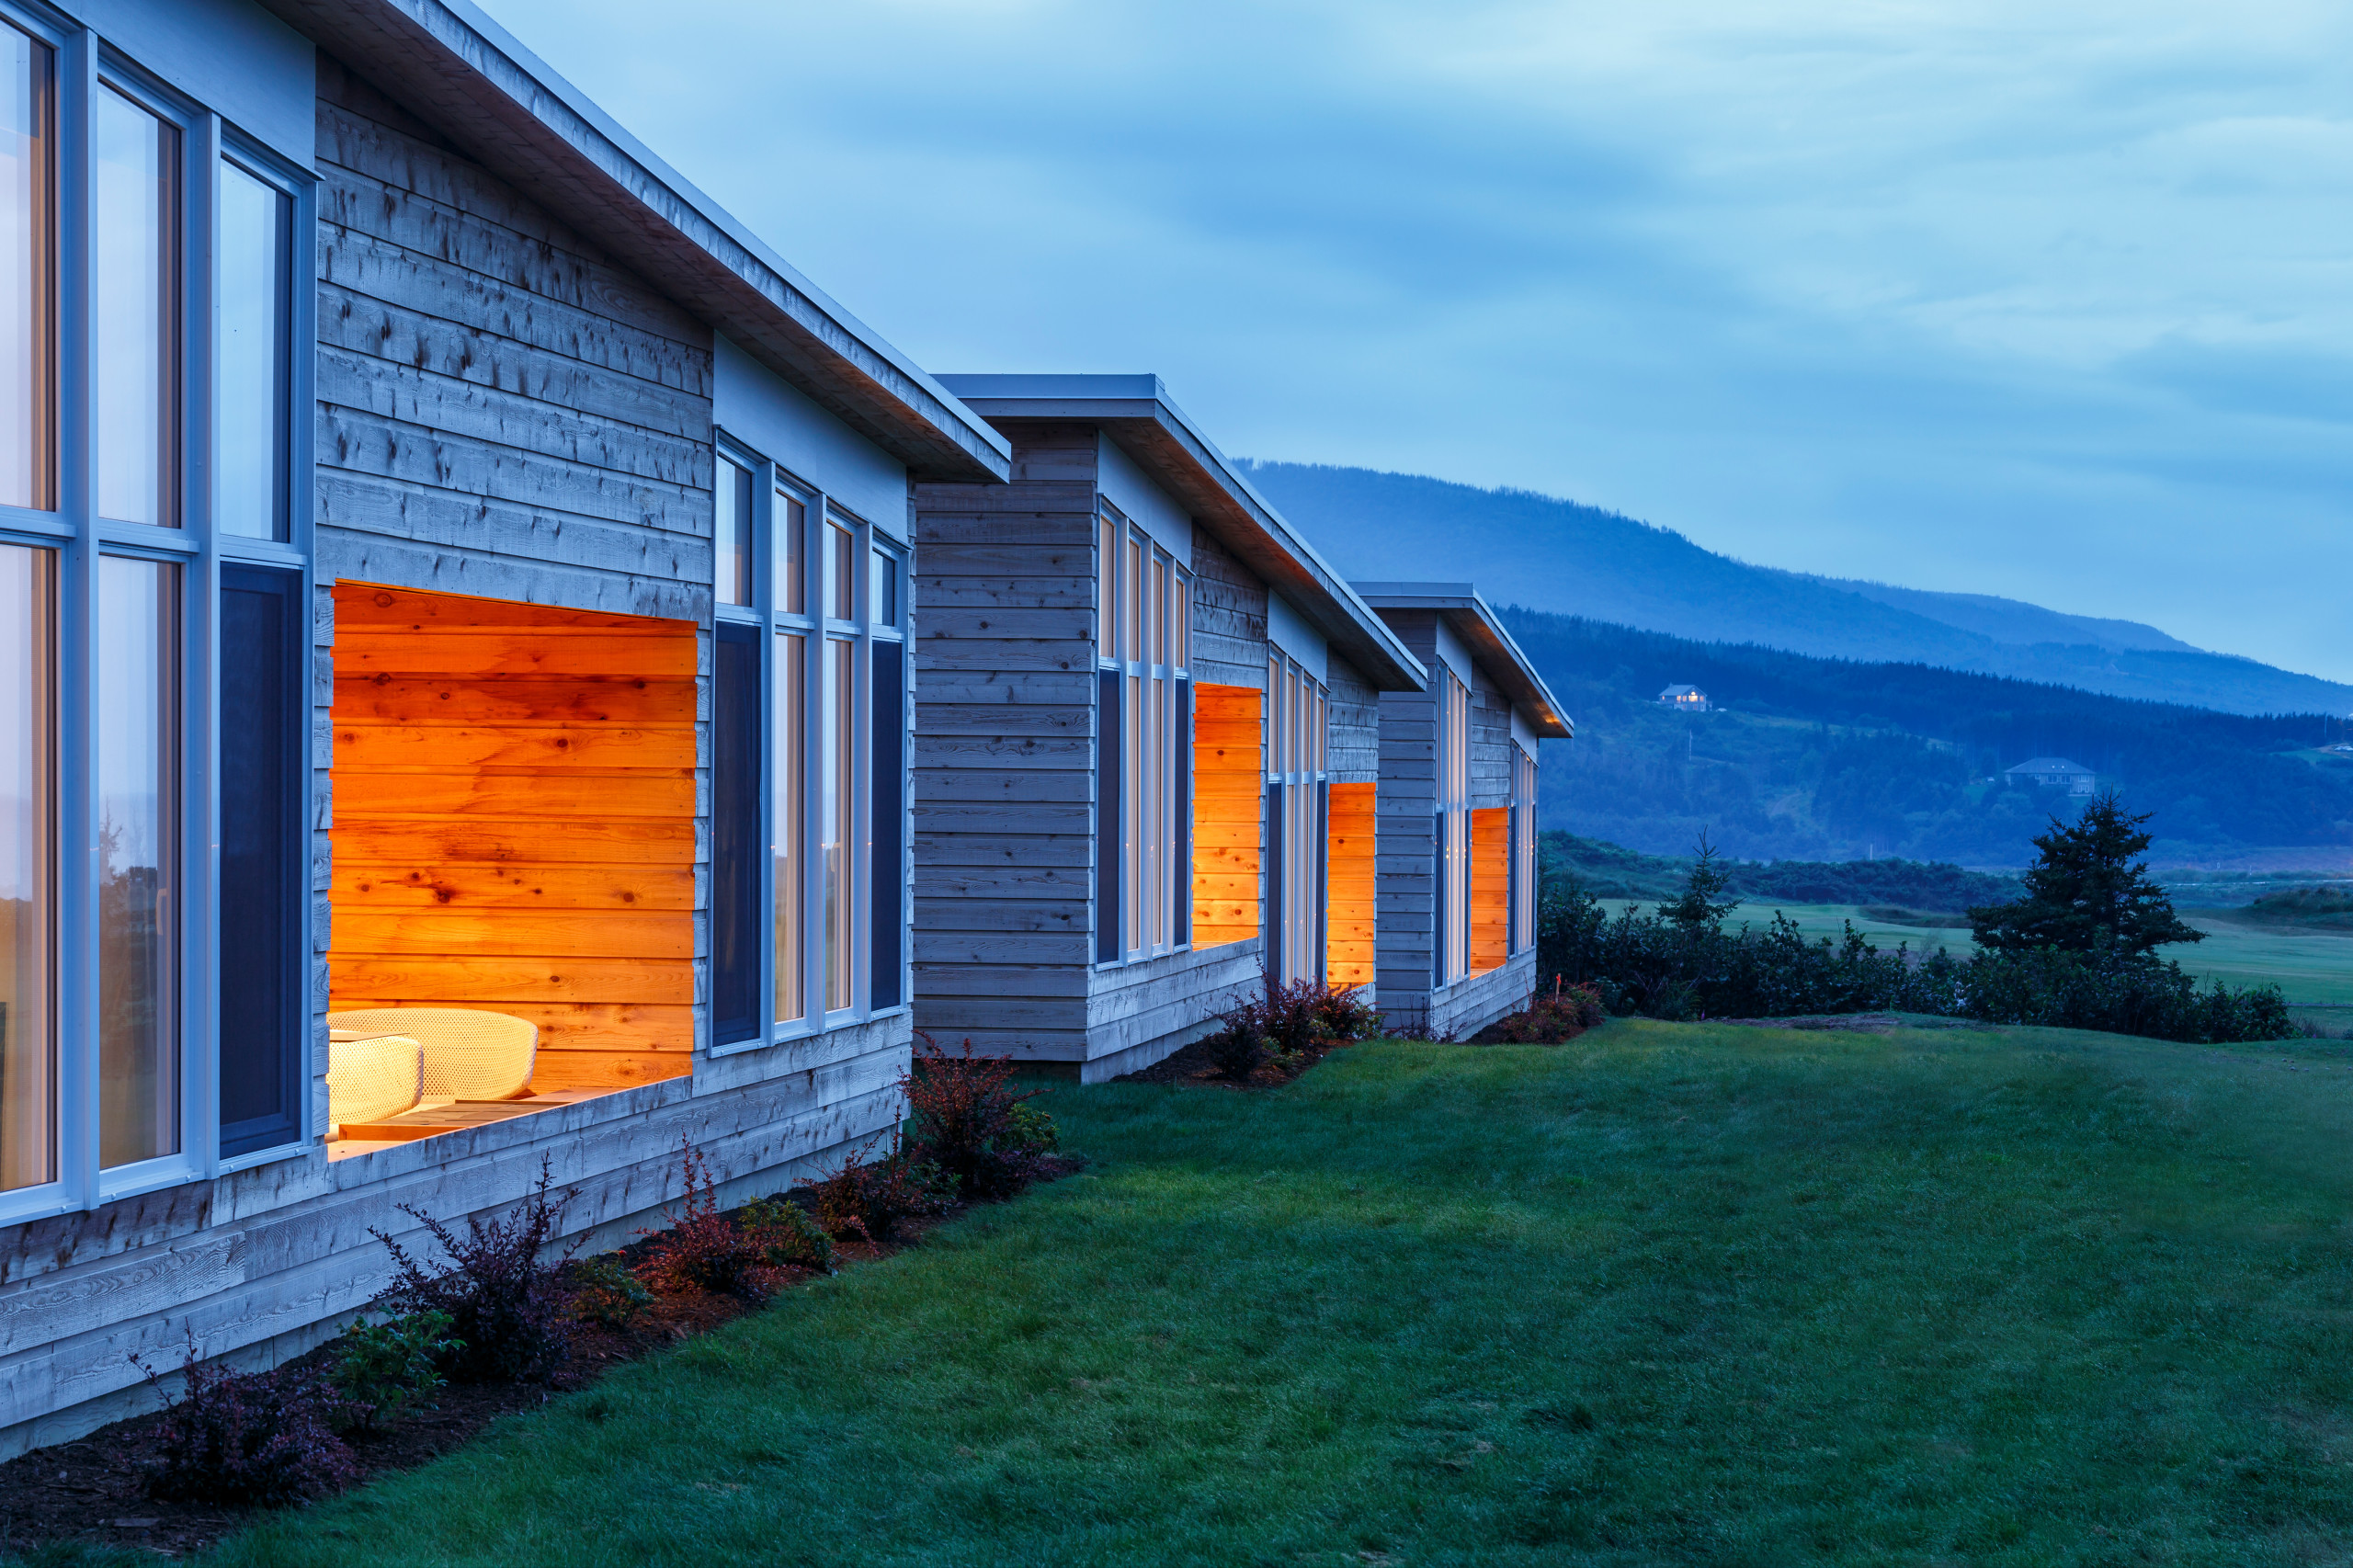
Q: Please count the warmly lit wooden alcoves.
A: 4